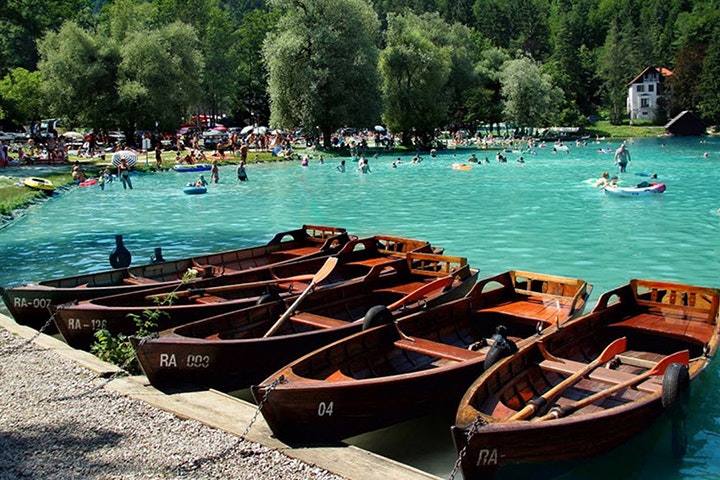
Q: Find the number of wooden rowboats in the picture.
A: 5